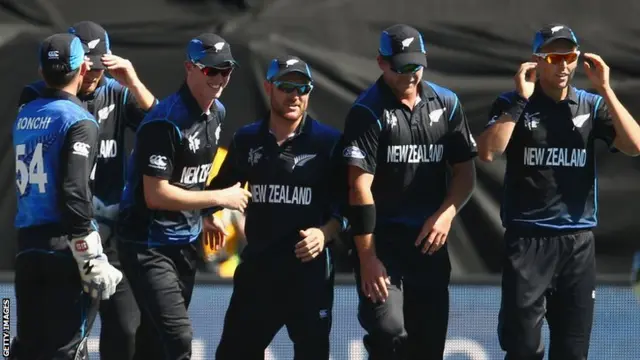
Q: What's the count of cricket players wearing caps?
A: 6